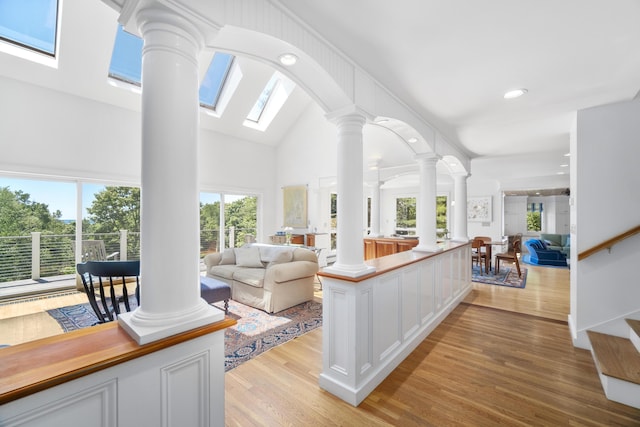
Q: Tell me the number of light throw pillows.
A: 2